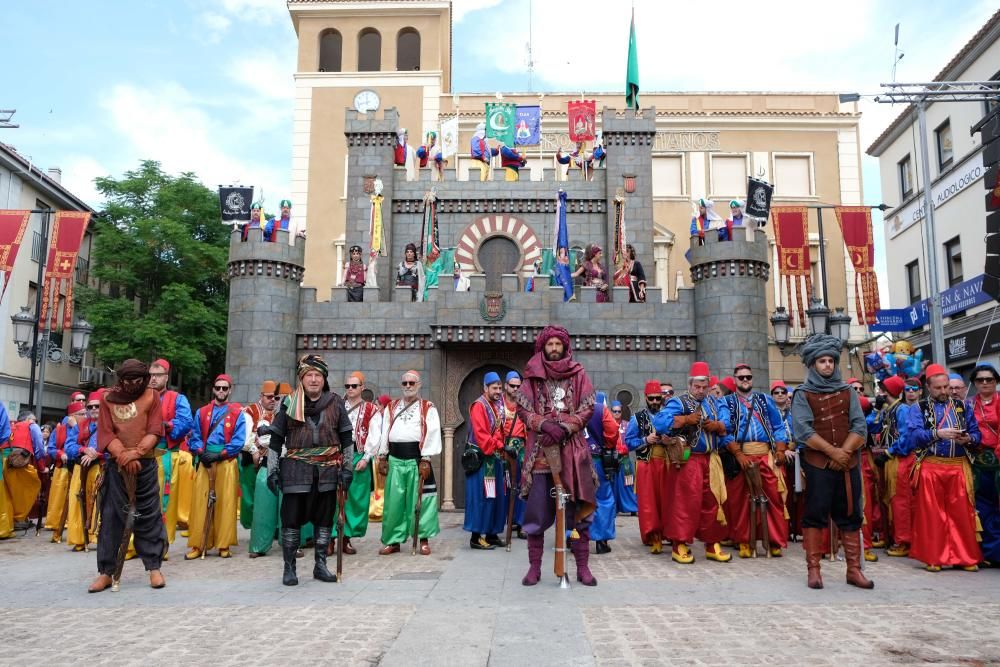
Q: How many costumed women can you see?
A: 4